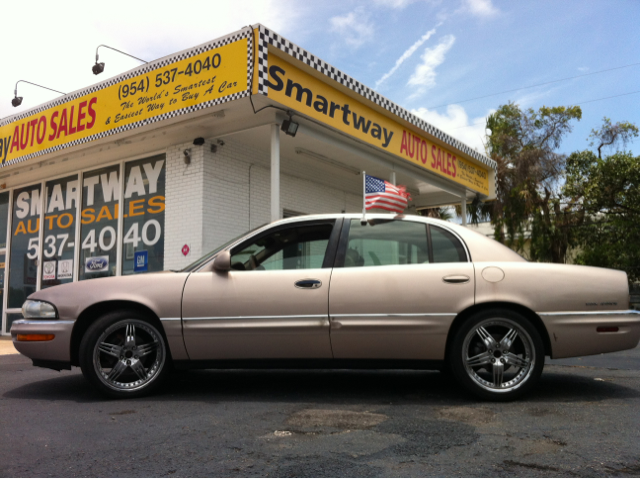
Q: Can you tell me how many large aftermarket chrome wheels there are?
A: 2